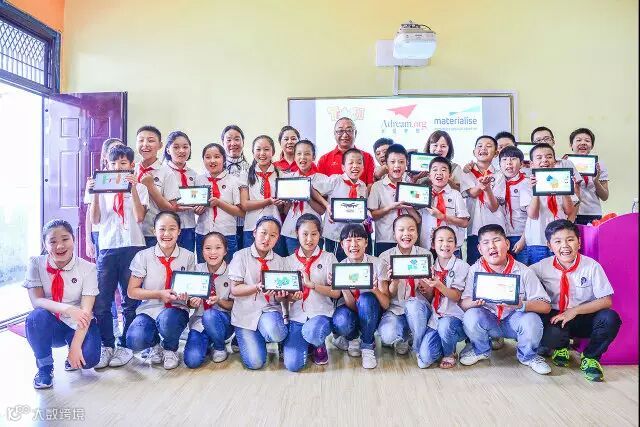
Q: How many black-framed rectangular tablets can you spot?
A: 14